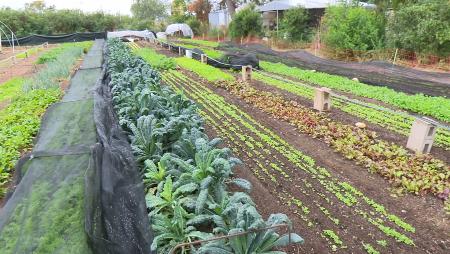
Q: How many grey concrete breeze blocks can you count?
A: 4